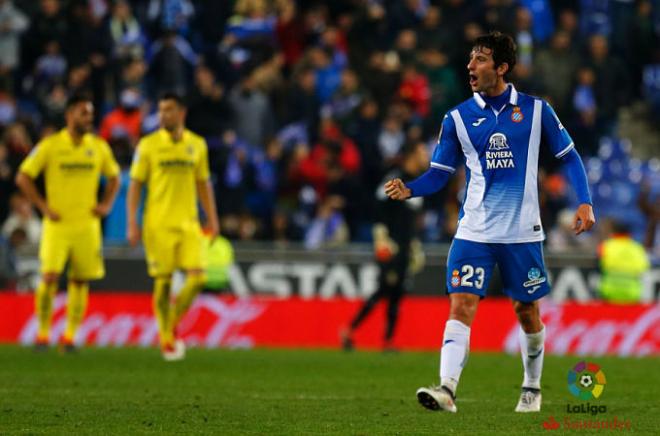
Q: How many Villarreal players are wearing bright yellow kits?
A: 2